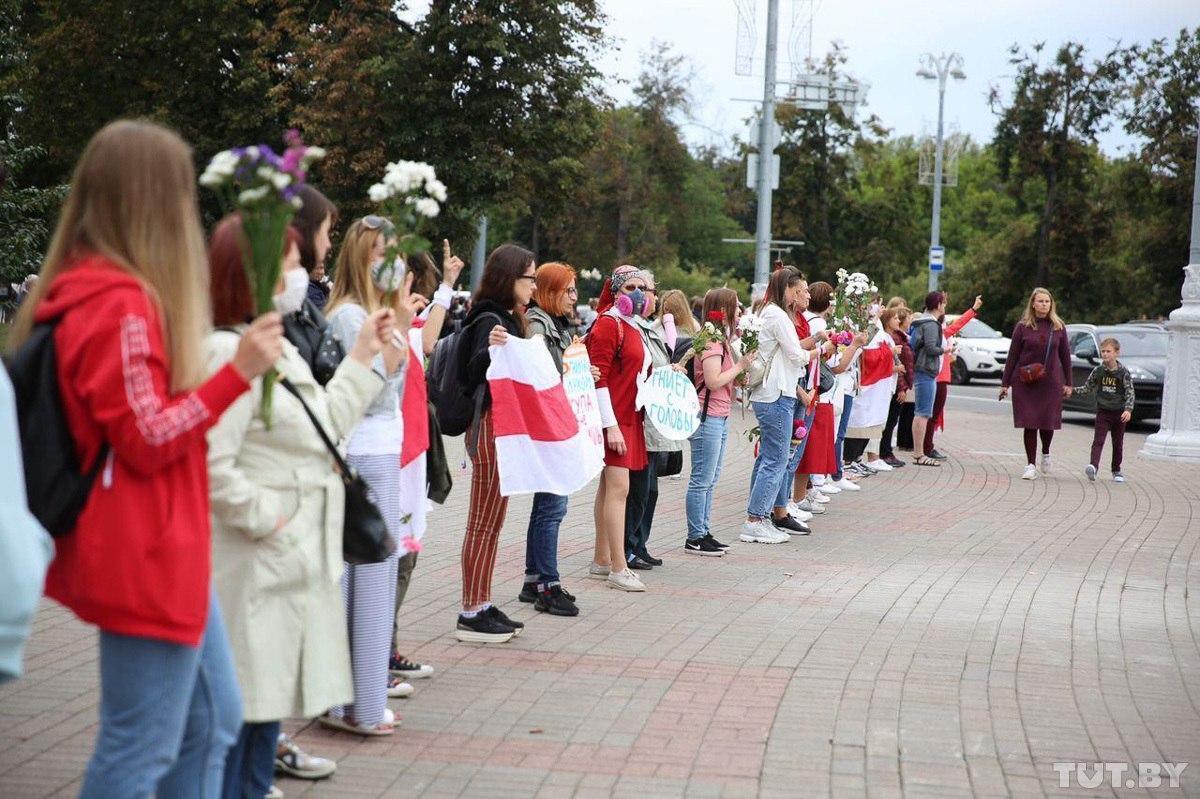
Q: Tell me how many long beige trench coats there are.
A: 1